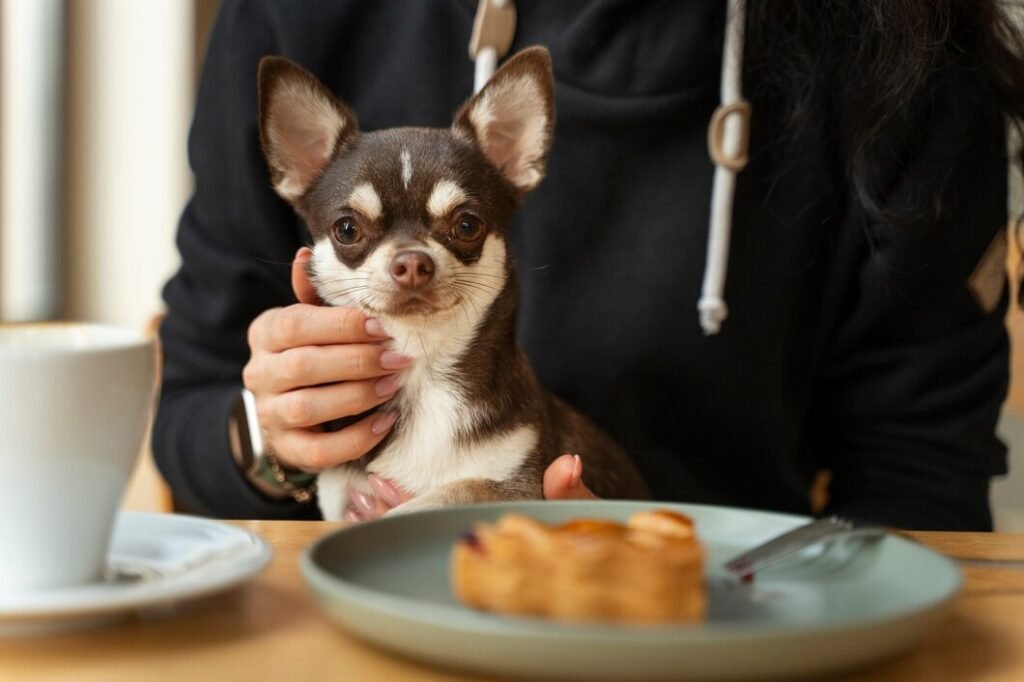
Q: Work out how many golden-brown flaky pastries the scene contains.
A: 1